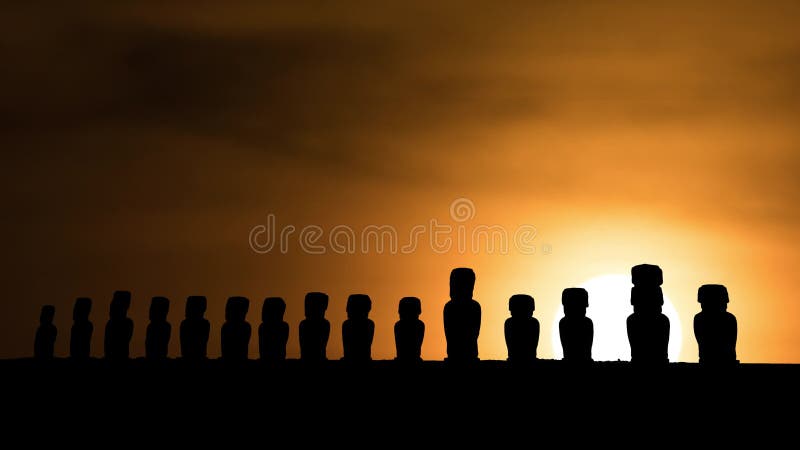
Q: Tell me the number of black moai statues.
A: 15